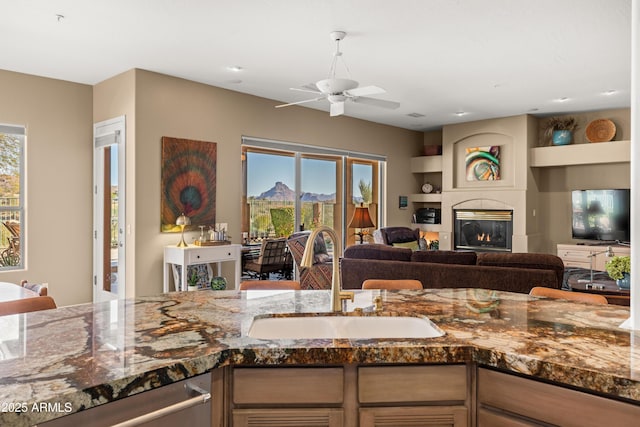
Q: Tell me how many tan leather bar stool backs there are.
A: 4